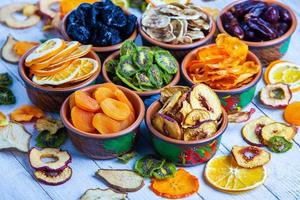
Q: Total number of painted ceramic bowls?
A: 8